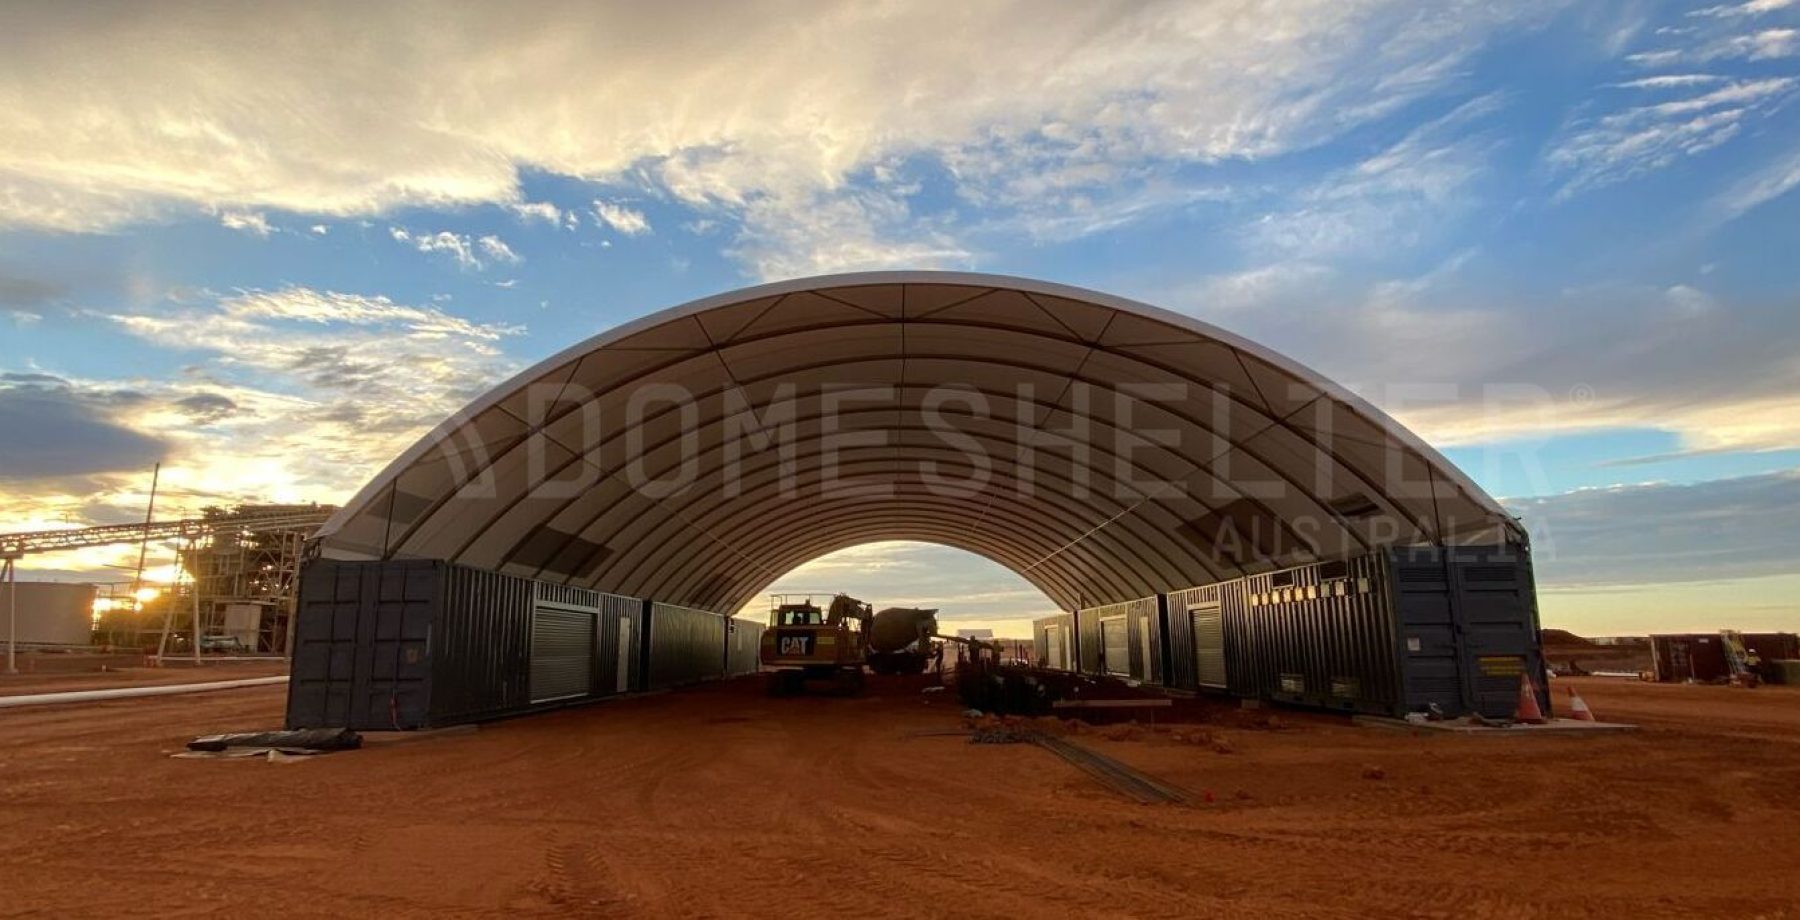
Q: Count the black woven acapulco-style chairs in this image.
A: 0